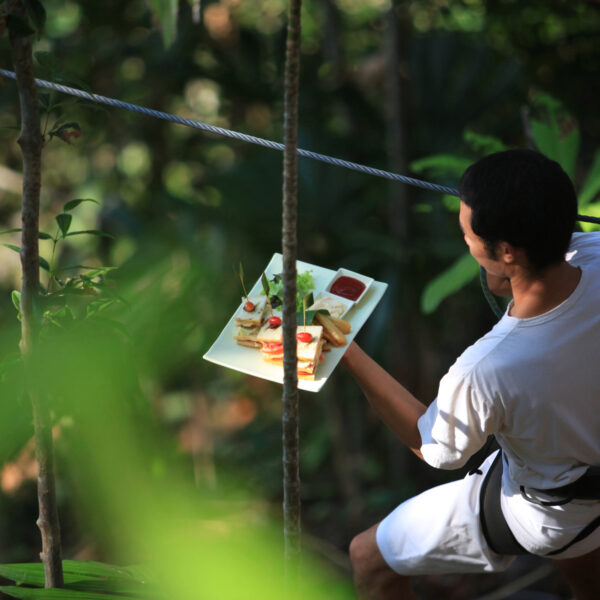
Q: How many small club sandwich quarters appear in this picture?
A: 3